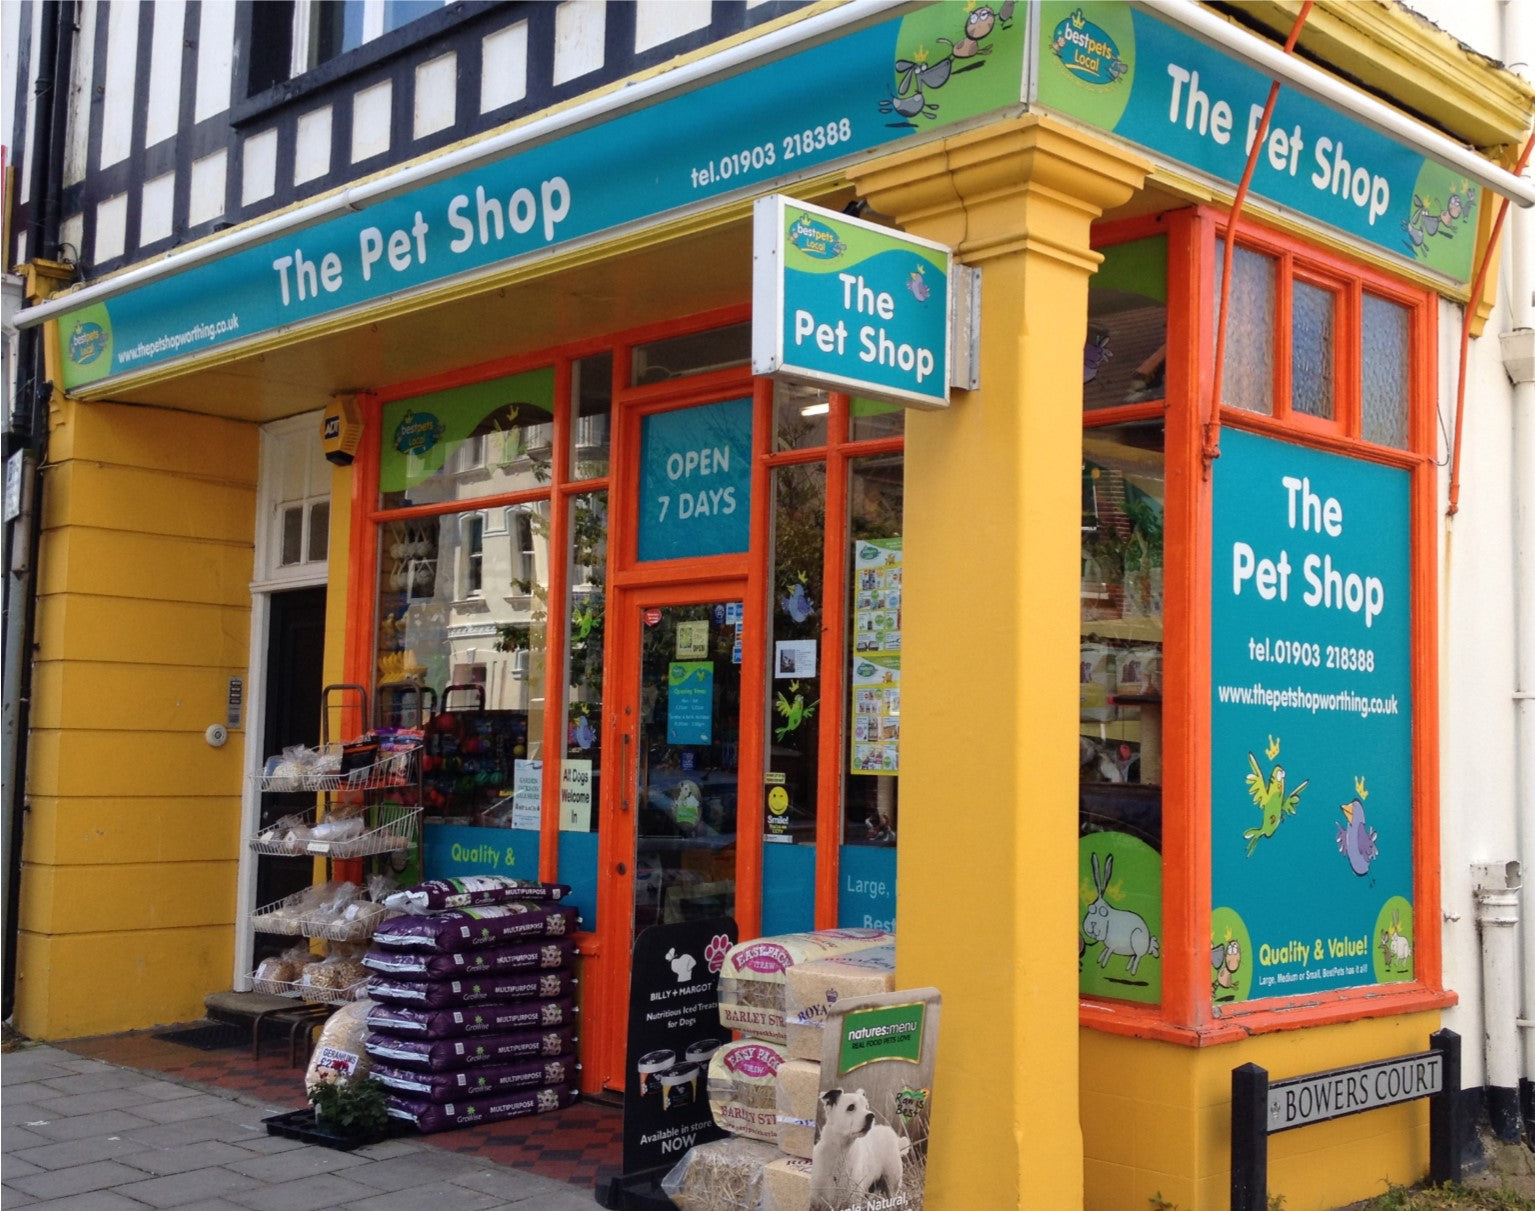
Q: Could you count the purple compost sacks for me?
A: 8